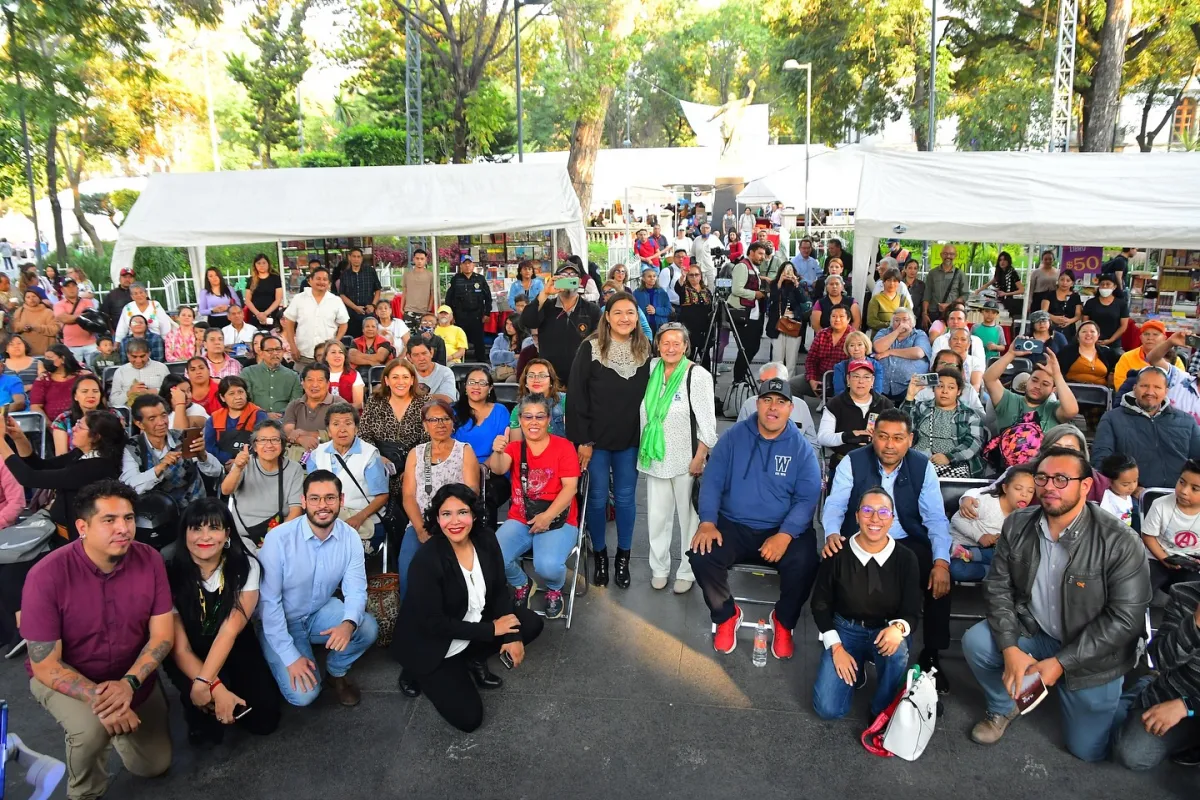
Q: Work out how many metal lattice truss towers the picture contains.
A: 2